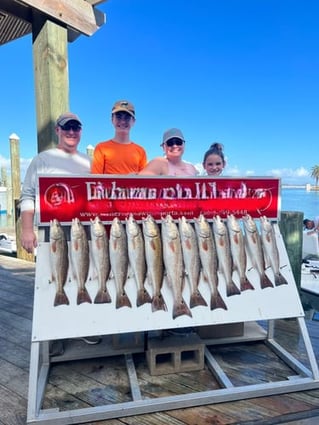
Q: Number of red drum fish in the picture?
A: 13